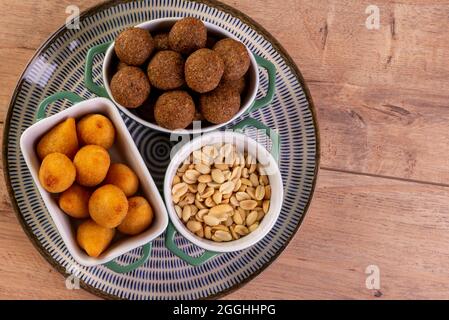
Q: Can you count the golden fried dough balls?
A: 9